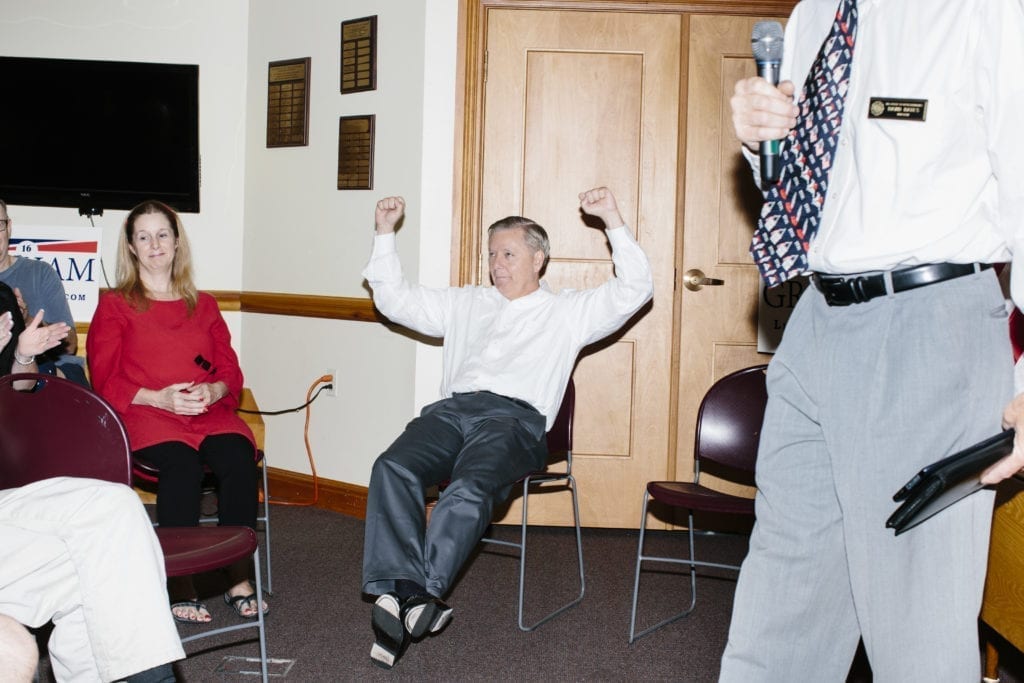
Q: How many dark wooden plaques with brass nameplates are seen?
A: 3